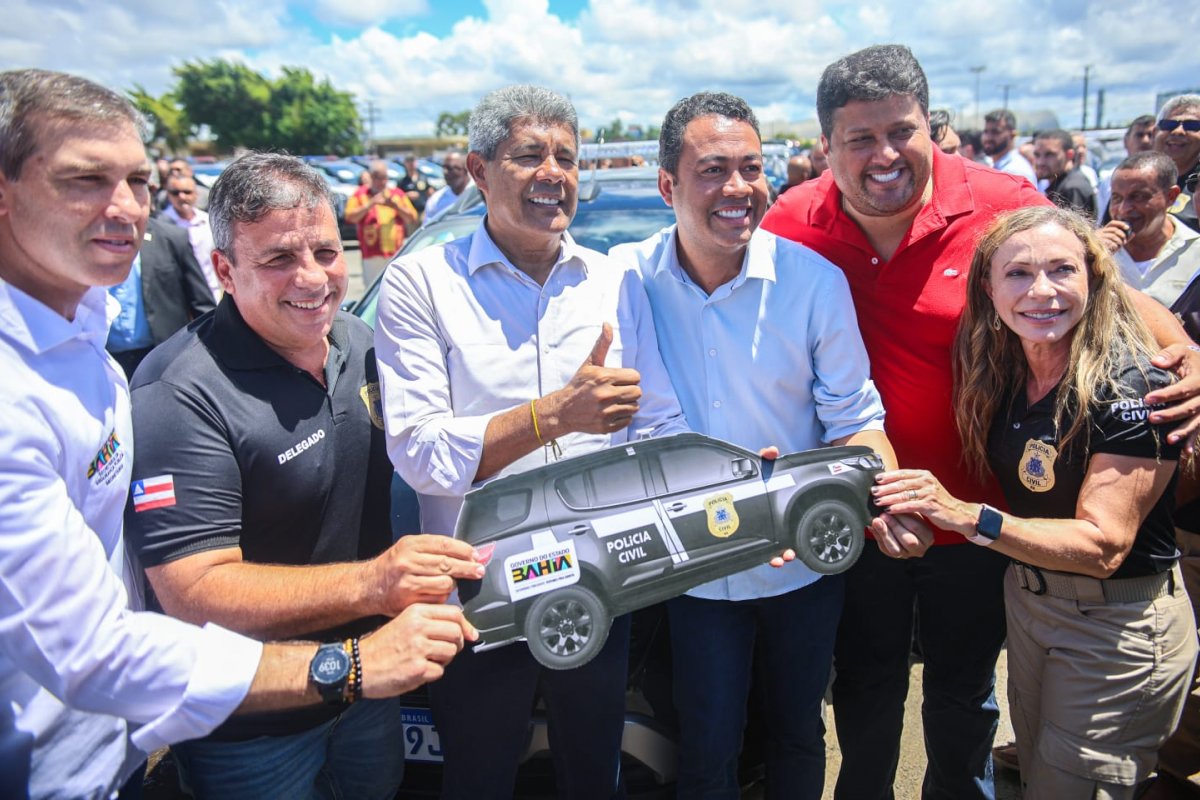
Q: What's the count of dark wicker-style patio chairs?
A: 0